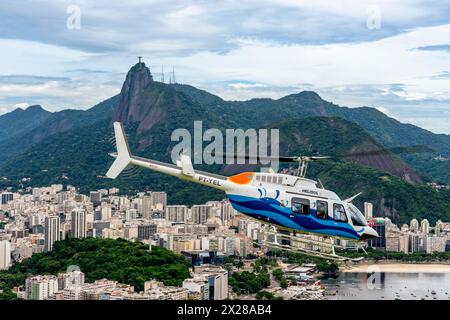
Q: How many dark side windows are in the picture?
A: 3